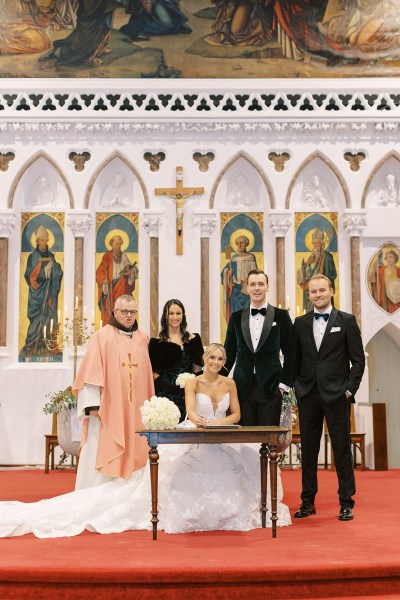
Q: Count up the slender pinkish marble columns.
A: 6